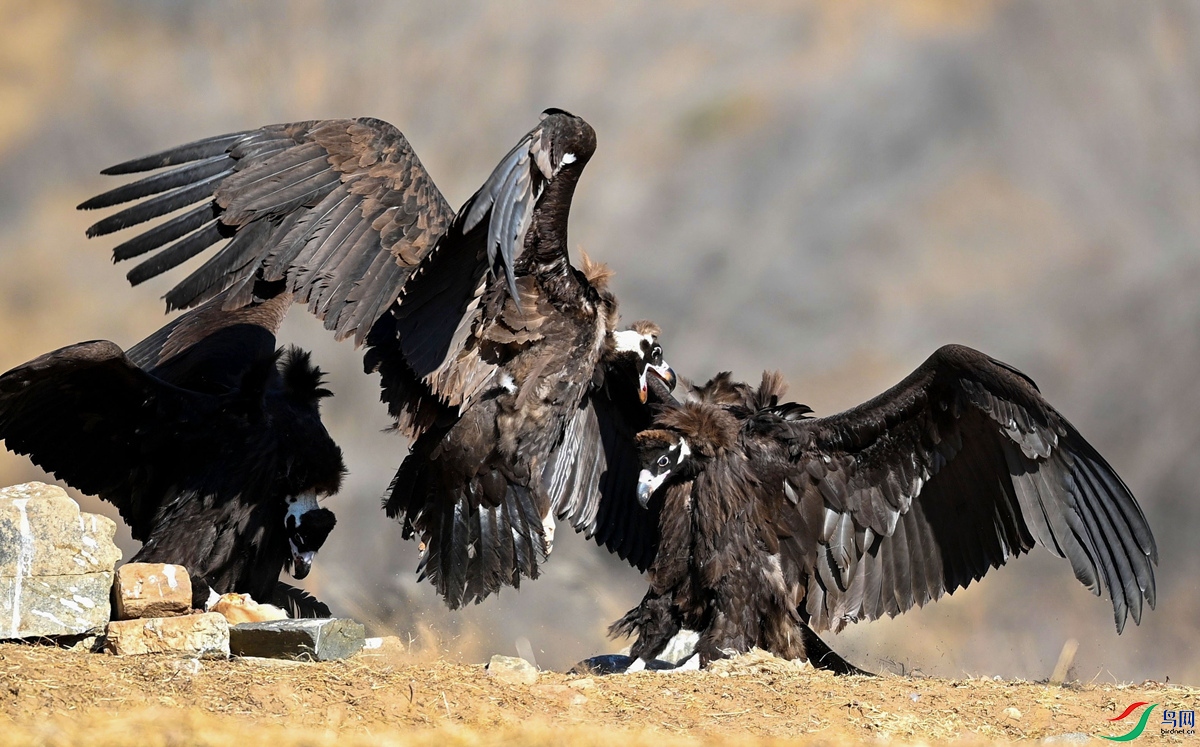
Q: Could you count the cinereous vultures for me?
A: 3